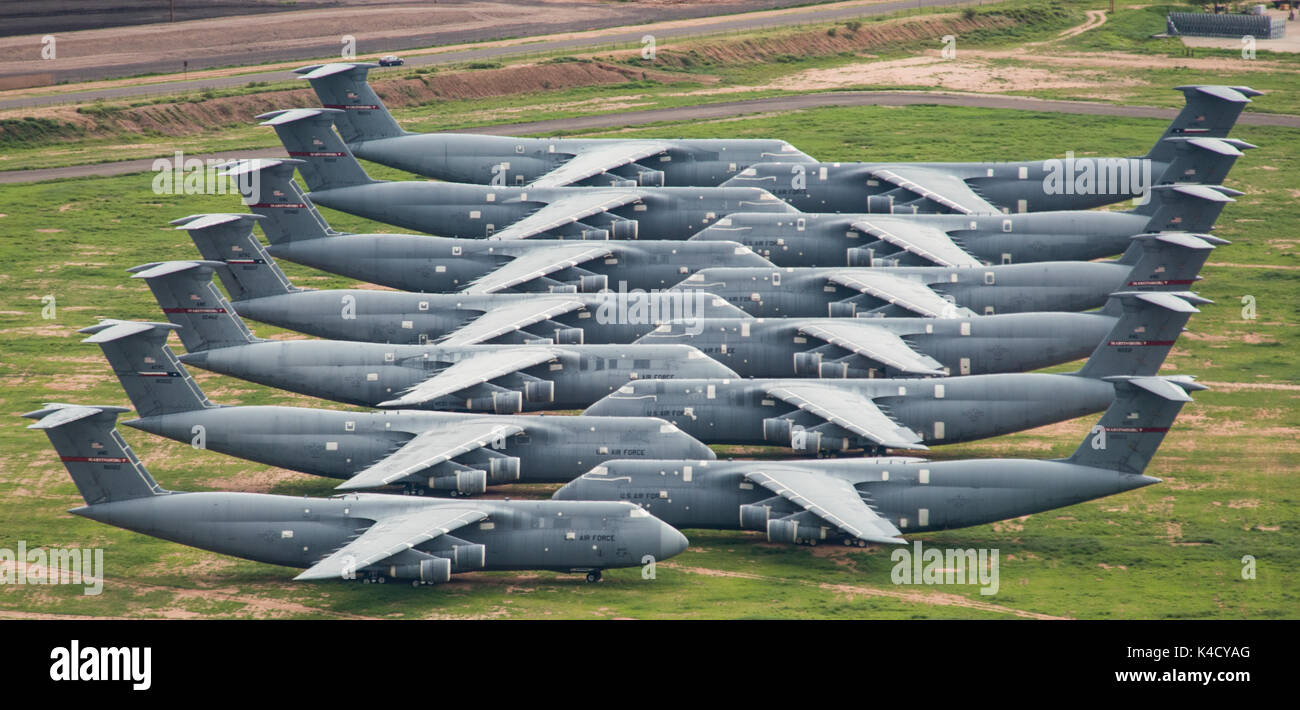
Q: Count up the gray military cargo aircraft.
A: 13